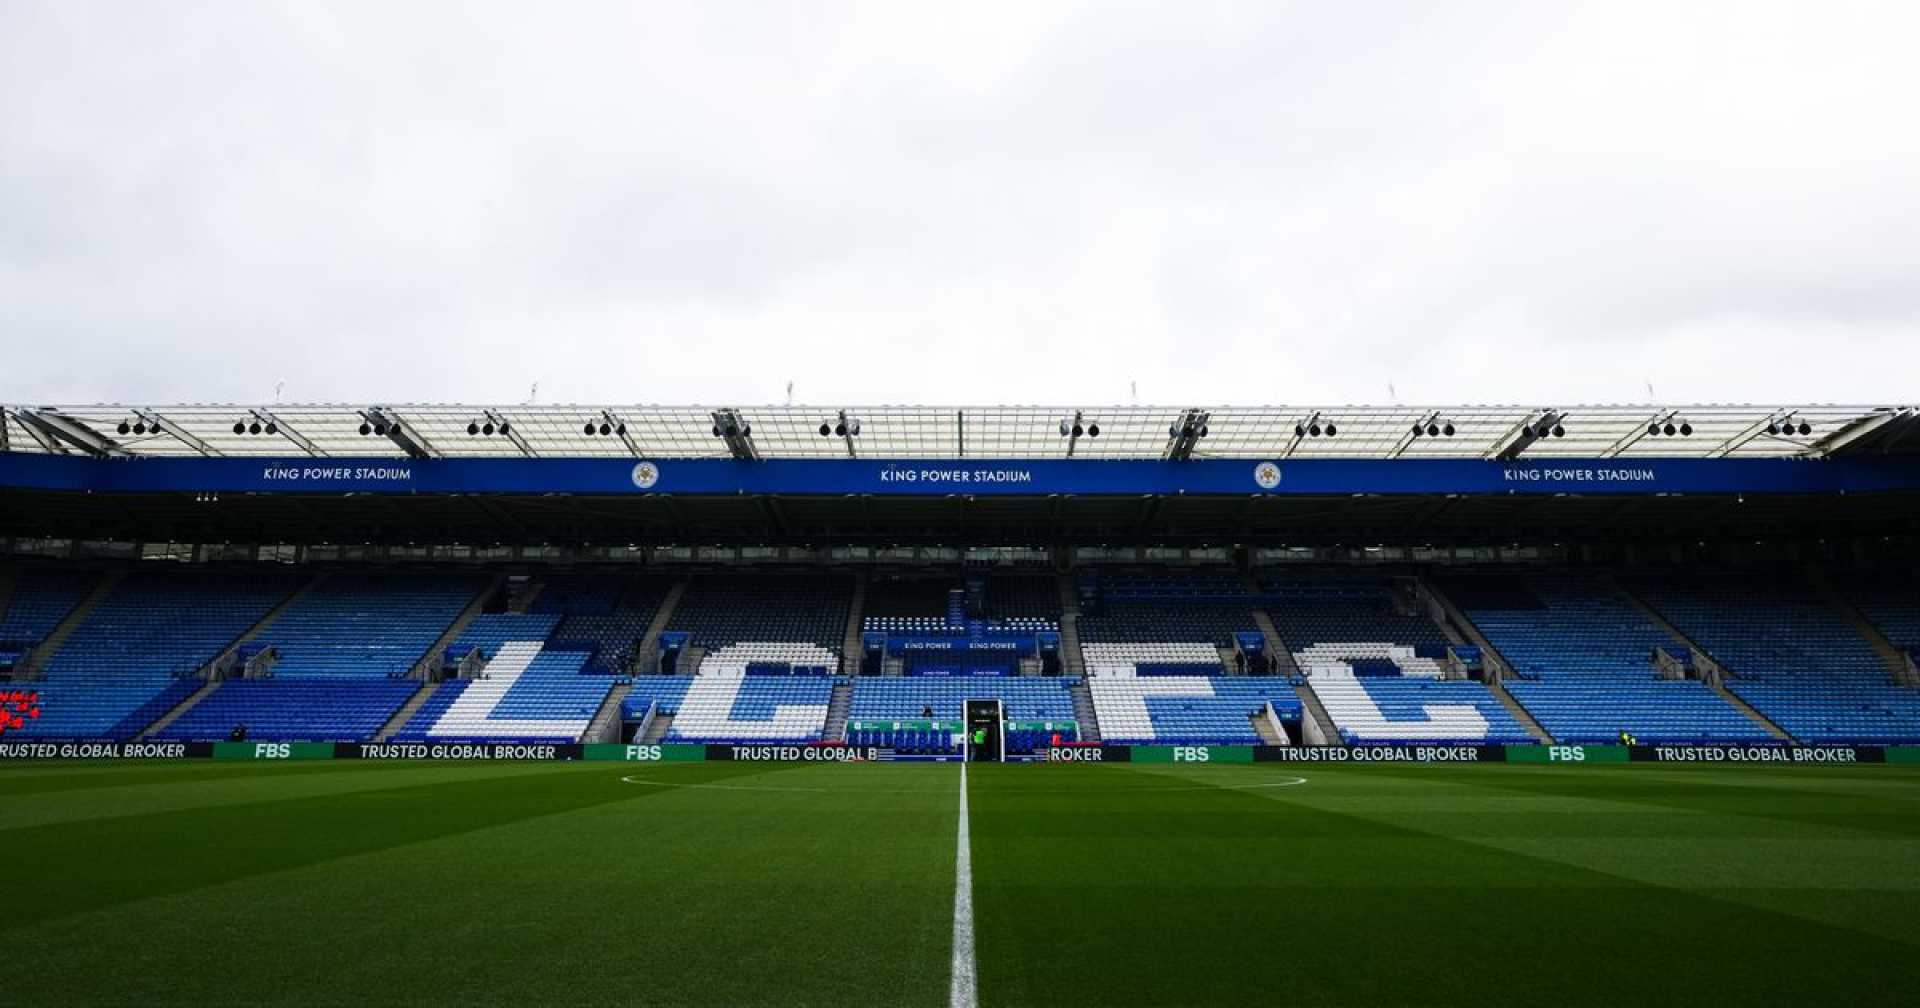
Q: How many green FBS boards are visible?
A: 4